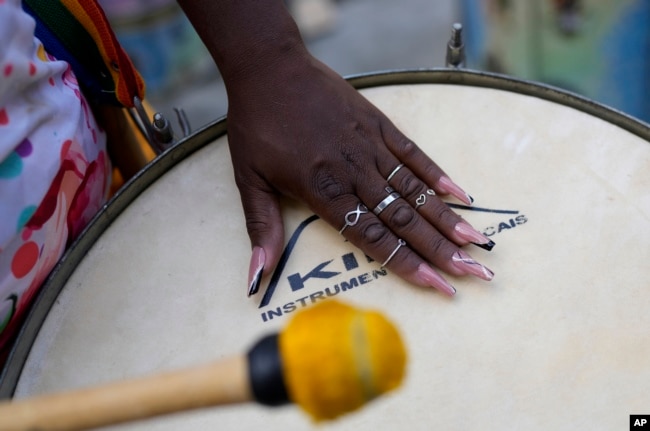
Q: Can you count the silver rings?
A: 5